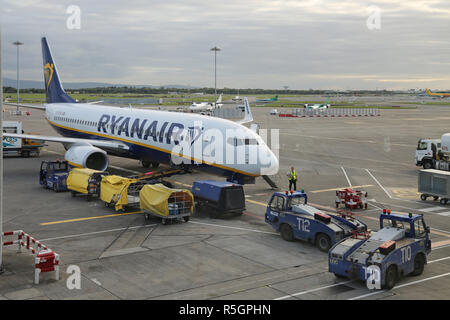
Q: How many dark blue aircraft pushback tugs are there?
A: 2